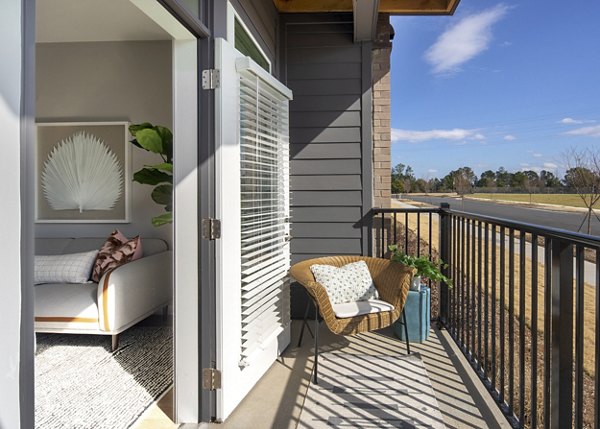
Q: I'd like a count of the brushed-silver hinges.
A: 3